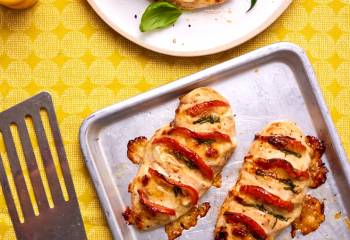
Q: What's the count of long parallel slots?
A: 4